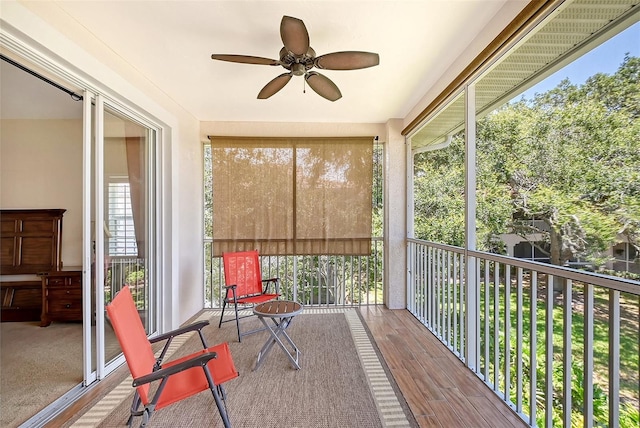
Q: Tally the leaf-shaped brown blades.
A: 5